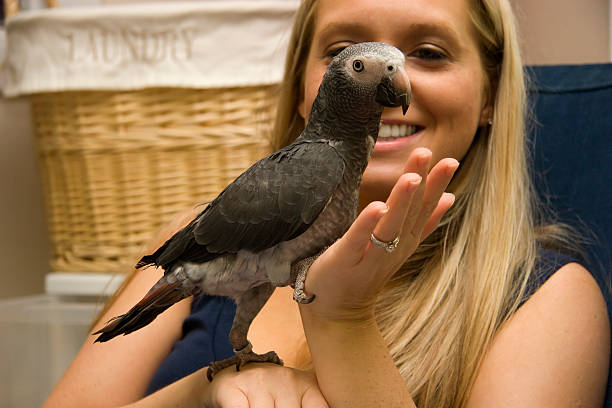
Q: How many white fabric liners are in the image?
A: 1